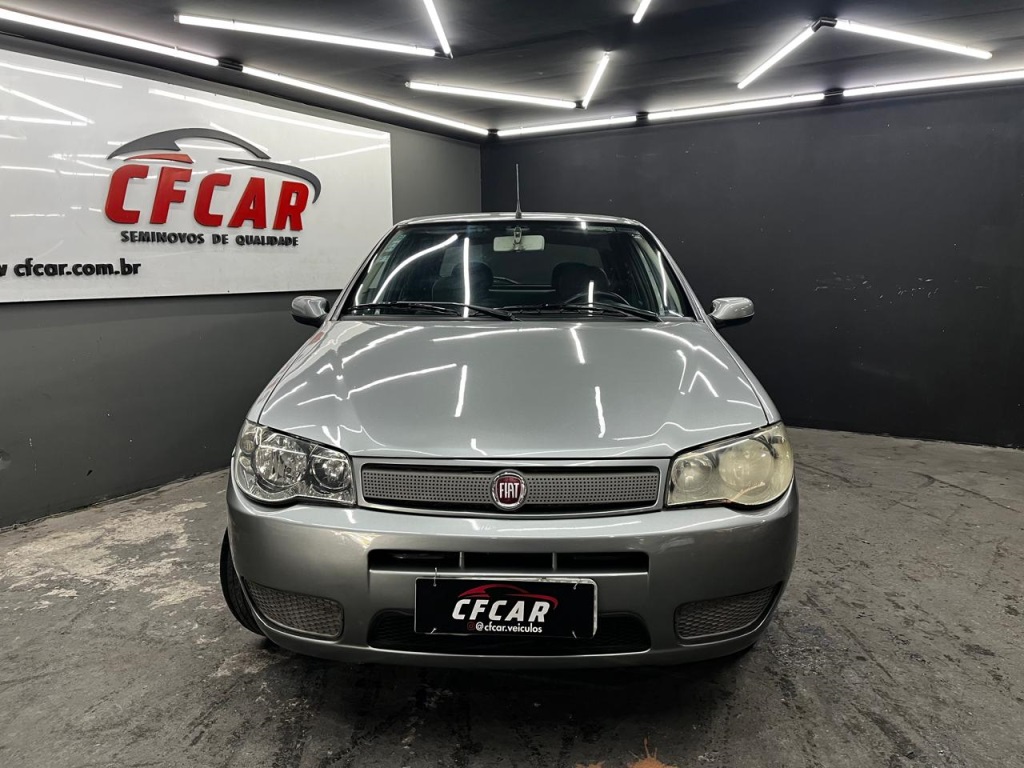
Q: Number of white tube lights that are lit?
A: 12